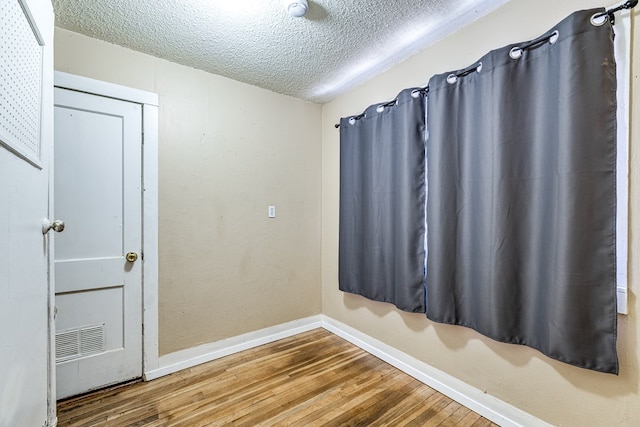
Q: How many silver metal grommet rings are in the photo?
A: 10